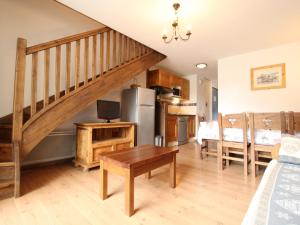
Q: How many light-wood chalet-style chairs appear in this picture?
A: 3